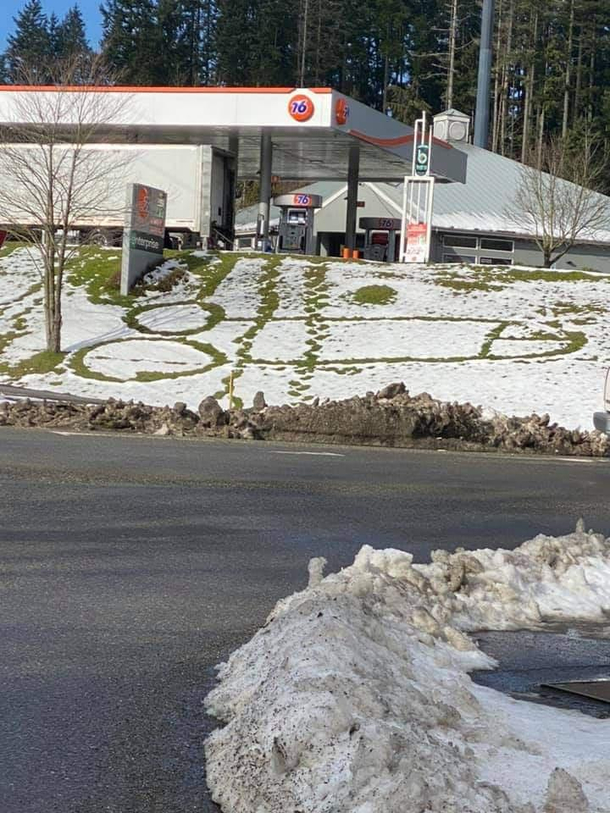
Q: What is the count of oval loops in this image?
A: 2